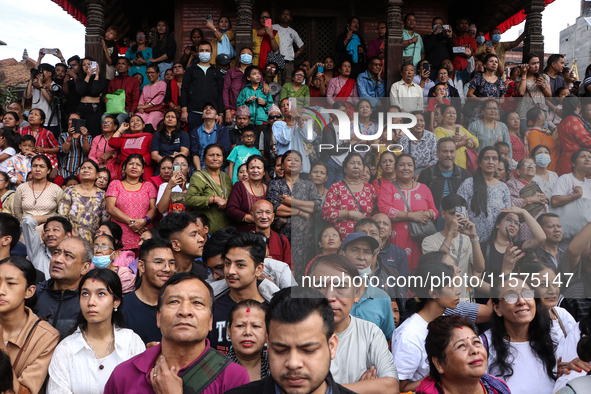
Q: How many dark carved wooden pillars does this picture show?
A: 4